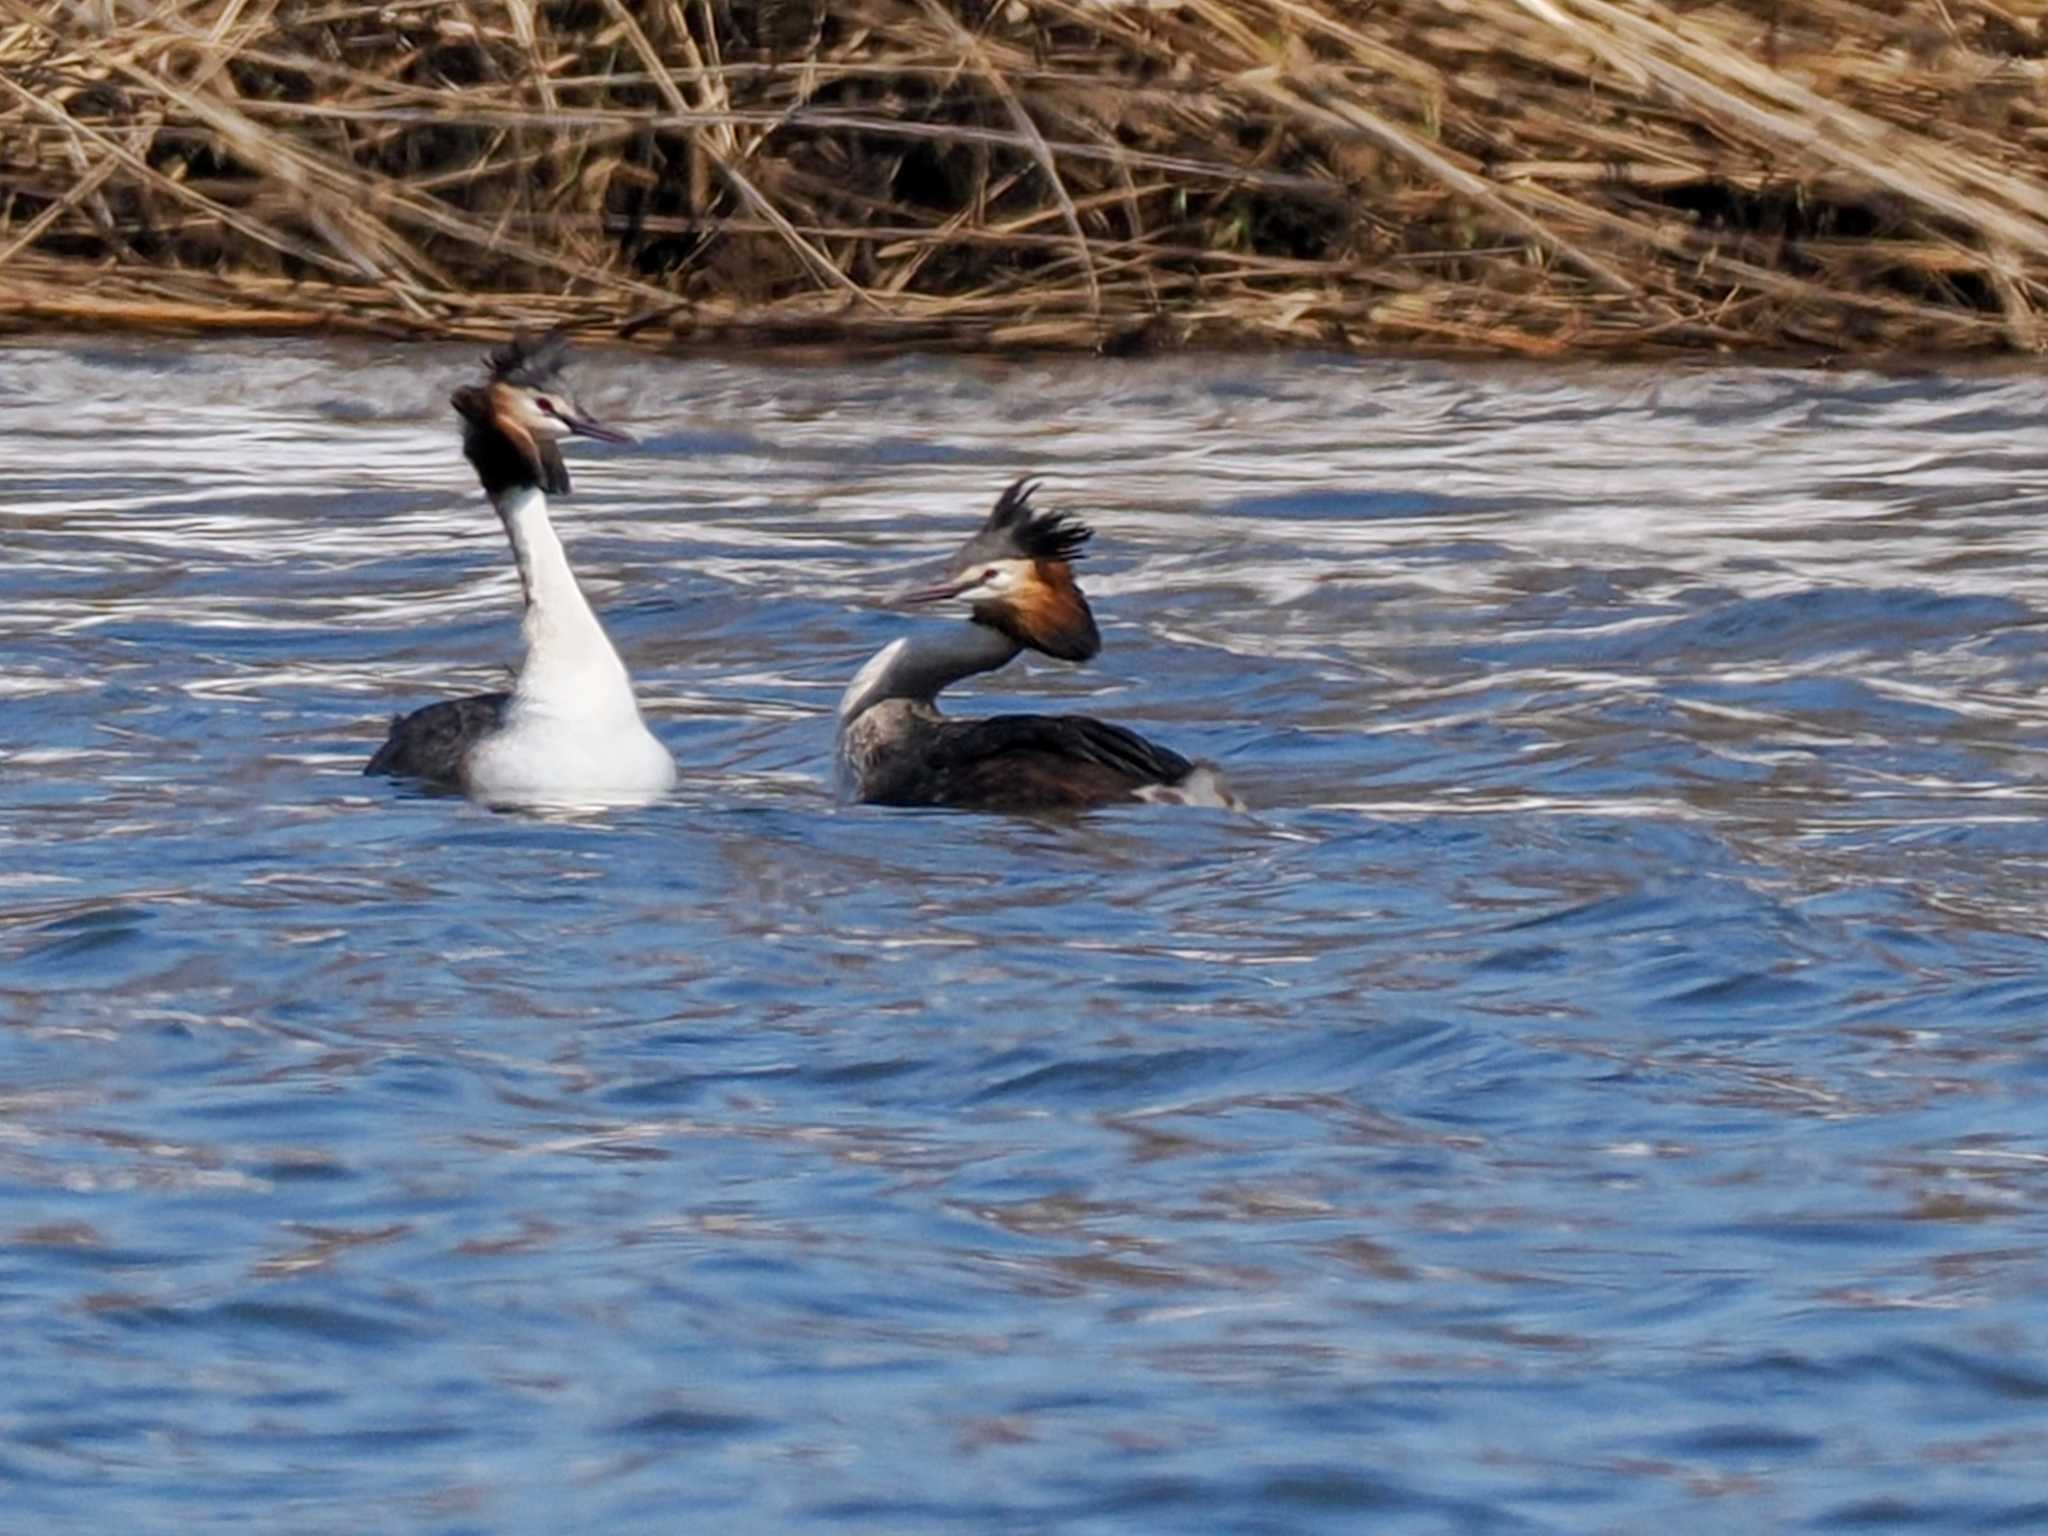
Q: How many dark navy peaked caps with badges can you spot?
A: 0